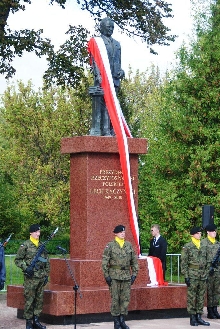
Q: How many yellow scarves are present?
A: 4